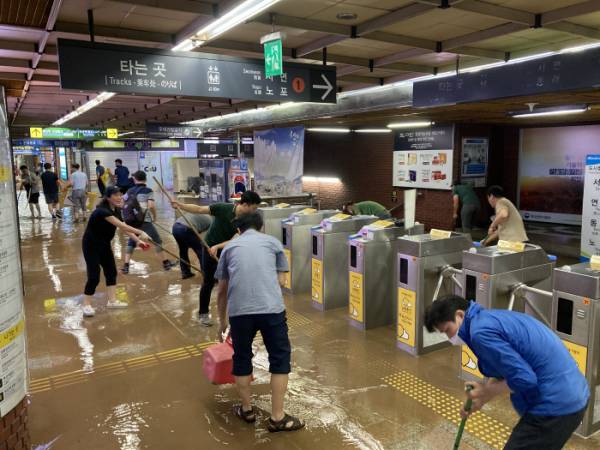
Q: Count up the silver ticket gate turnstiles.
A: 7